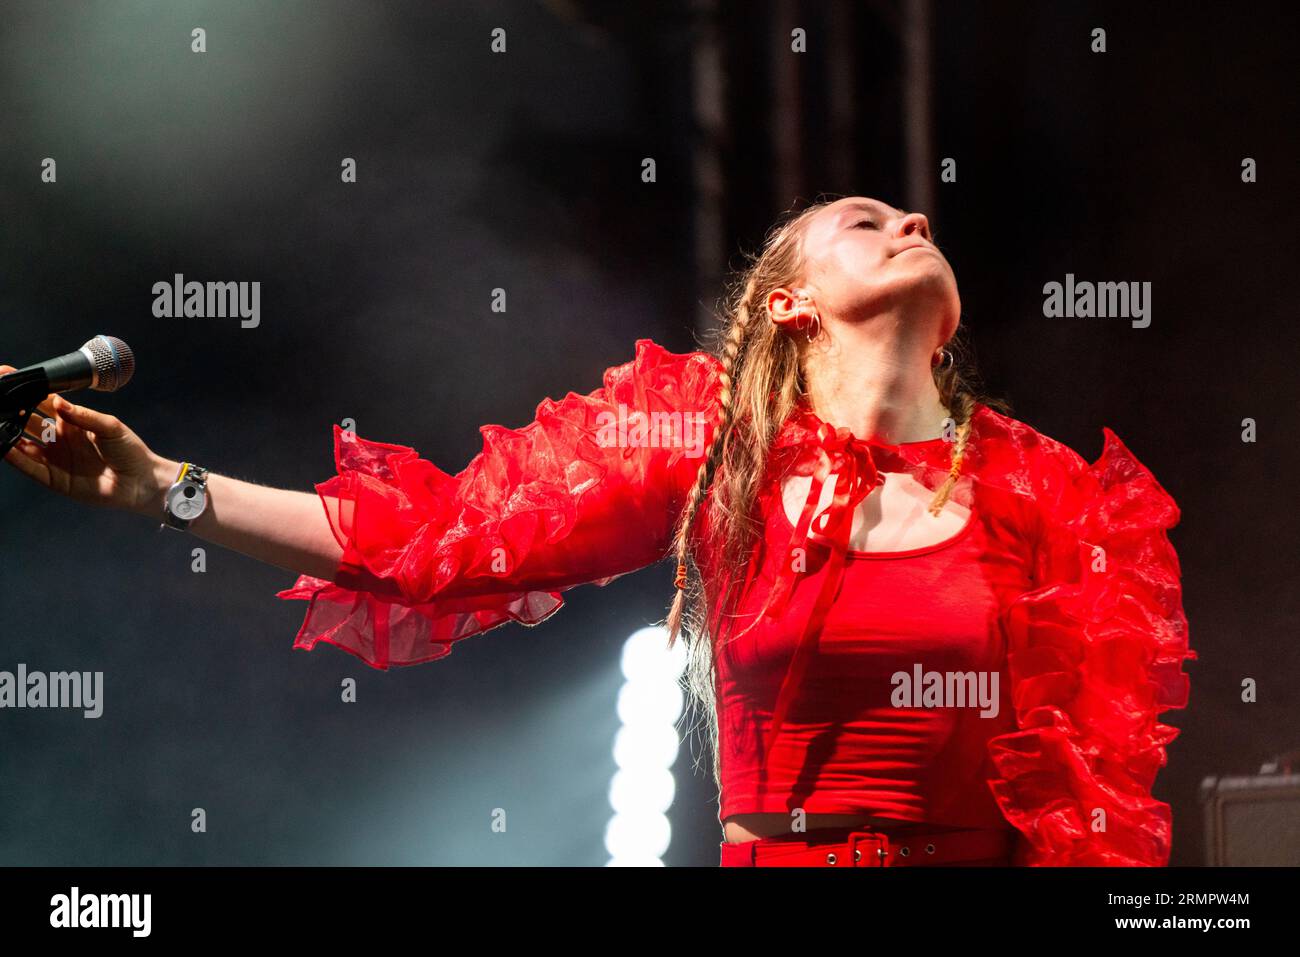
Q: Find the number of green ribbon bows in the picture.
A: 0